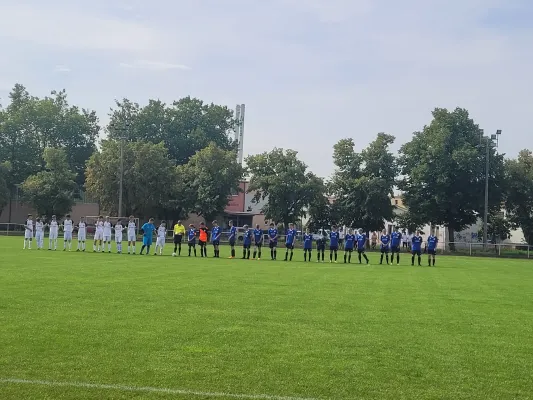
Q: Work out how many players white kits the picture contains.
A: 10